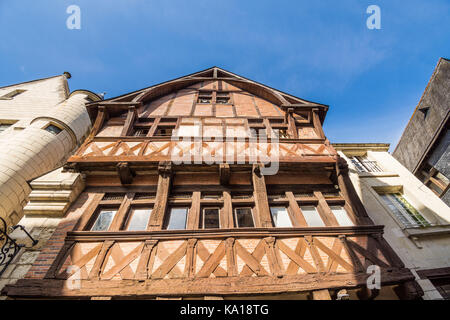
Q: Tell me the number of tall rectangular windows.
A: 8